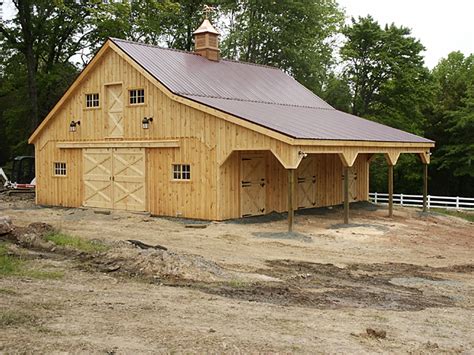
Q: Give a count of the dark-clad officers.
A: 0